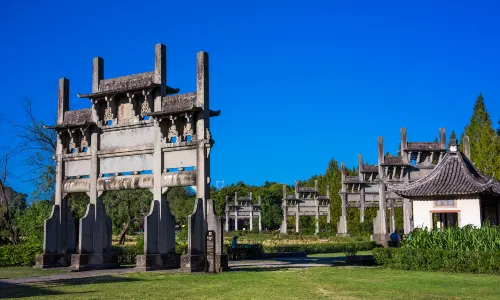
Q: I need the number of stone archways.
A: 5